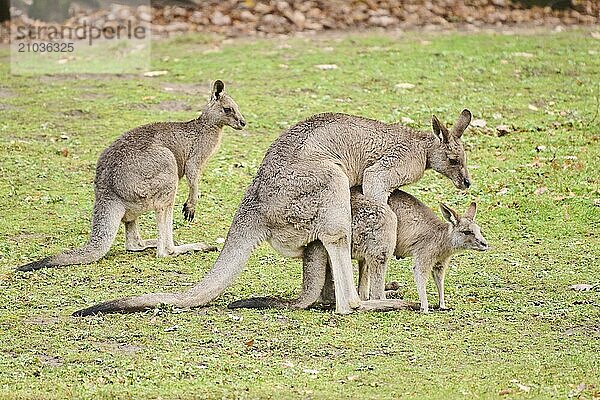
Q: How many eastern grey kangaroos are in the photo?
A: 3